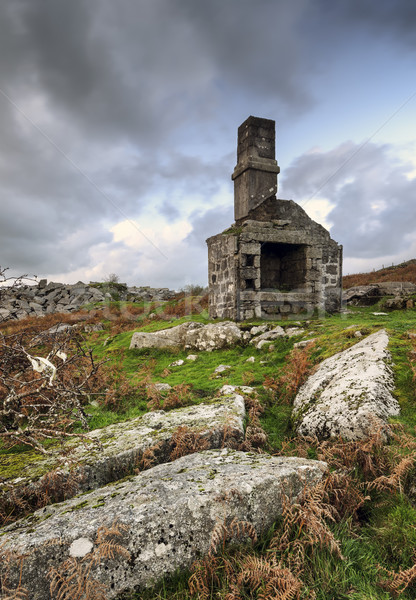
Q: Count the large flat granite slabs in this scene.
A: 3